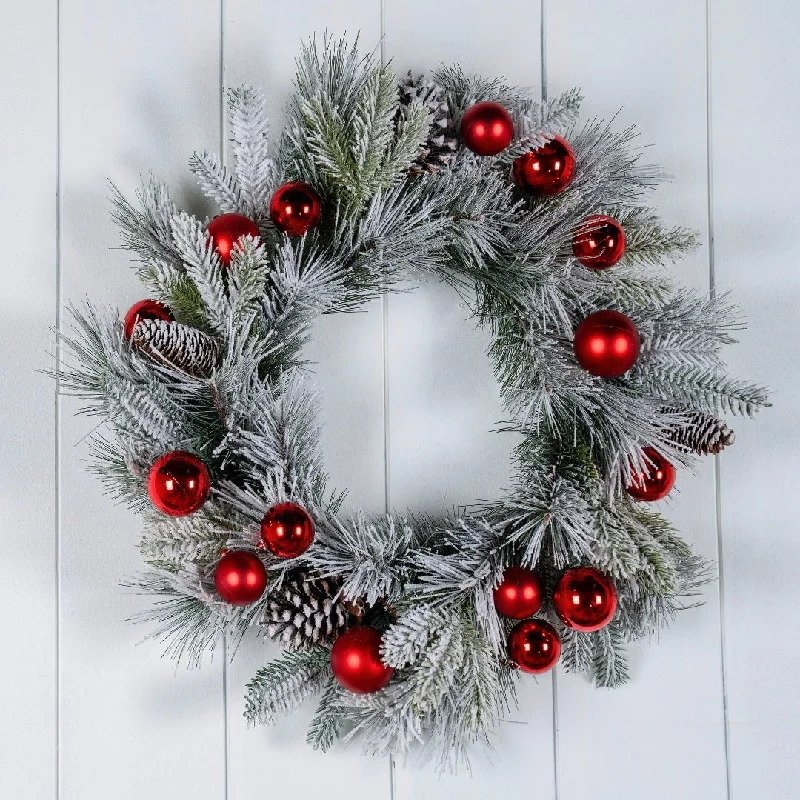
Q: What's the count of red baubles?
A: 15